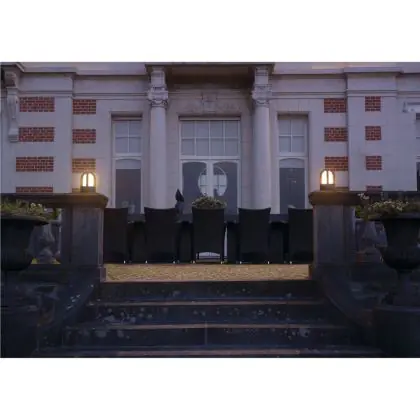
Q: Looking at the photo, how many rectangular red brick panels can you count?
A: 14